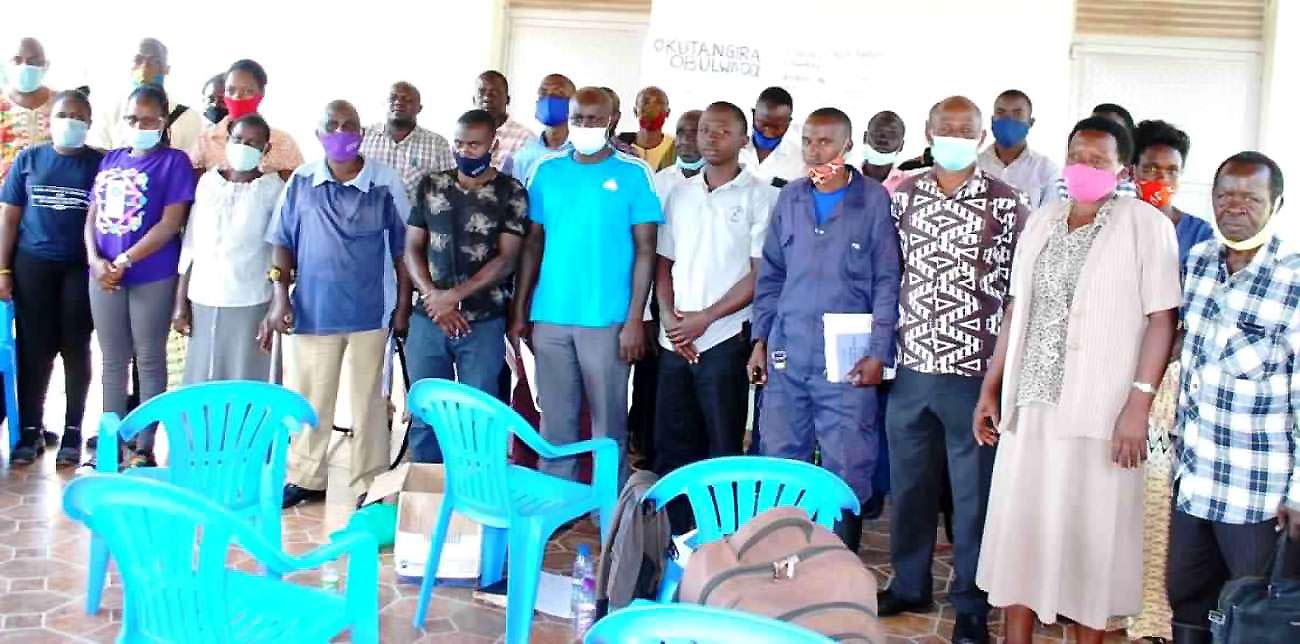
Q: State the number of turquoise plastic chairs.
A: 6